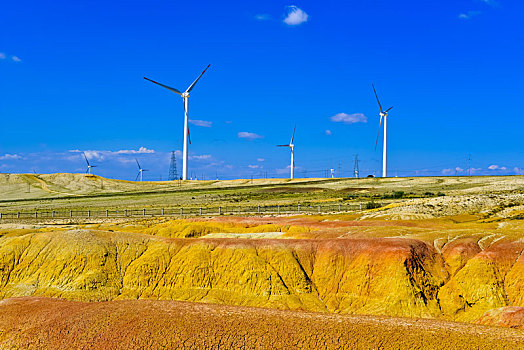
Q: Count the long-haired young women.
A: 0